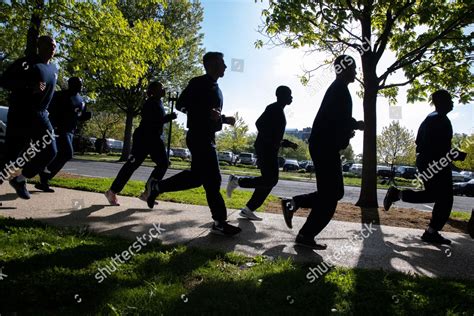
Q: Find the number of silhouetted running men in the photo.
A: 7